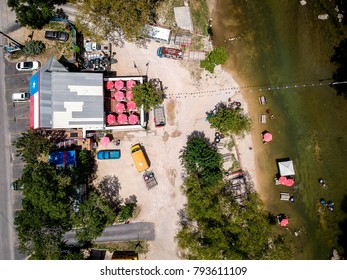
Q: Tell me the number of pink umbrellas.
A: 15